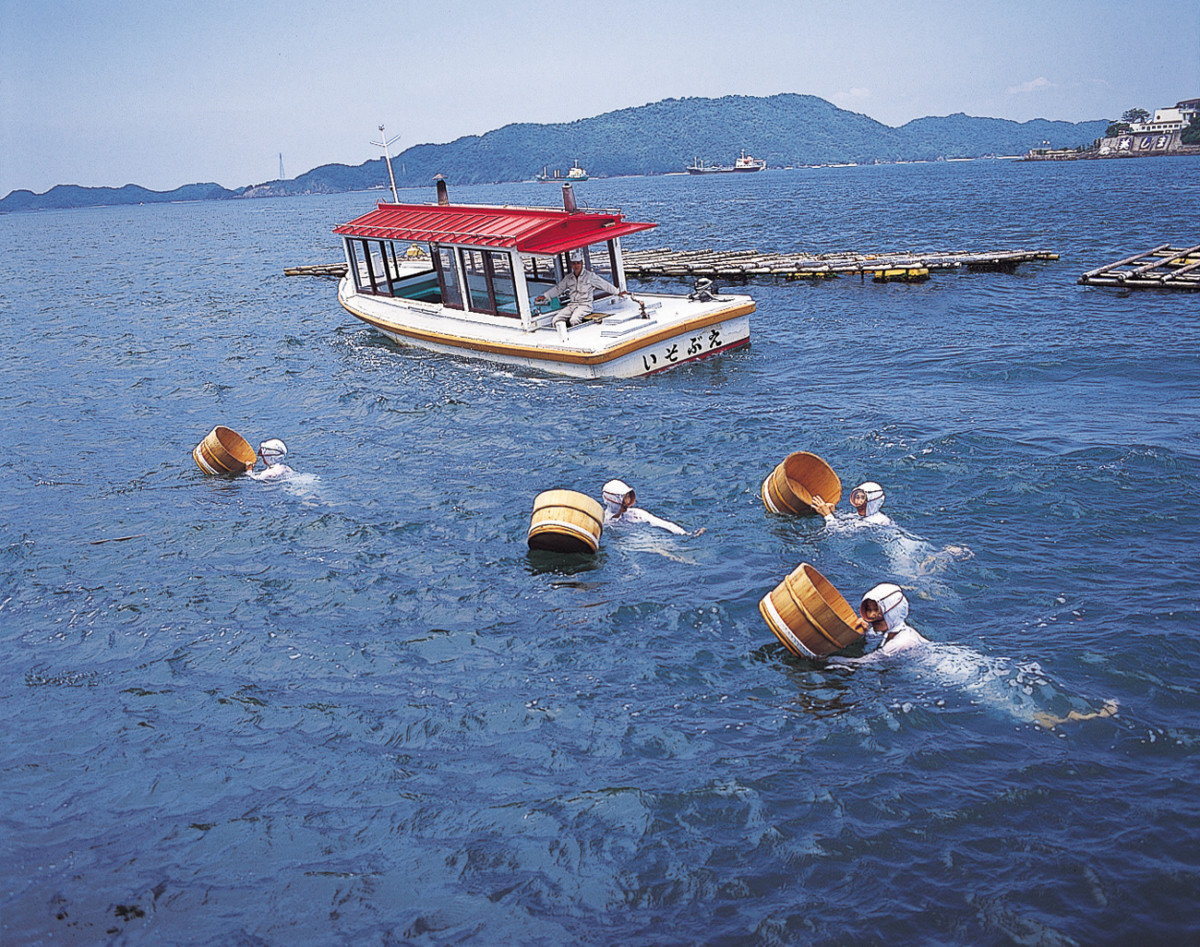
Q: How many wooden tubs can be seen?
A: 4